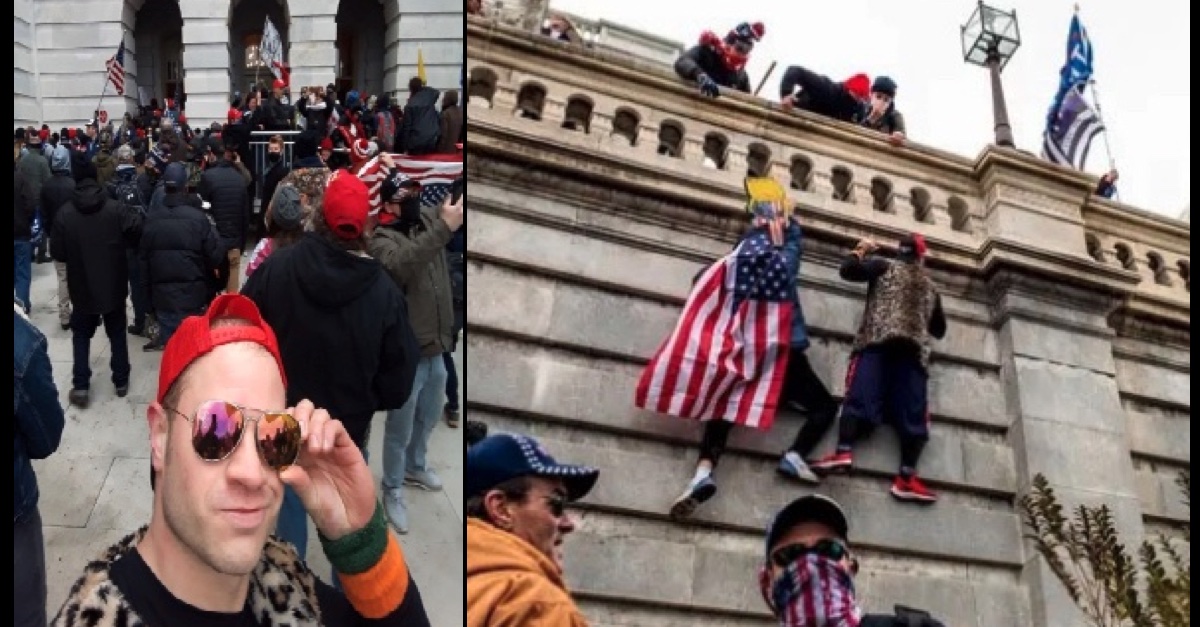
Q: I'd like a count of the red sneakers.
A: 2